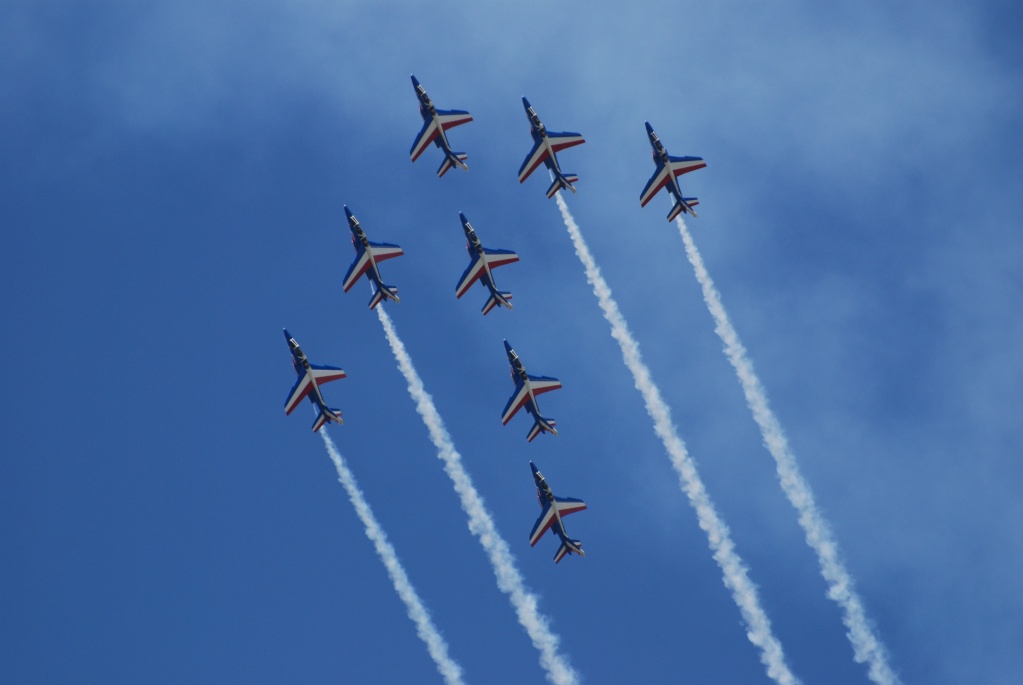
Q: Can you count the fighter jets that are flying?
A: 8